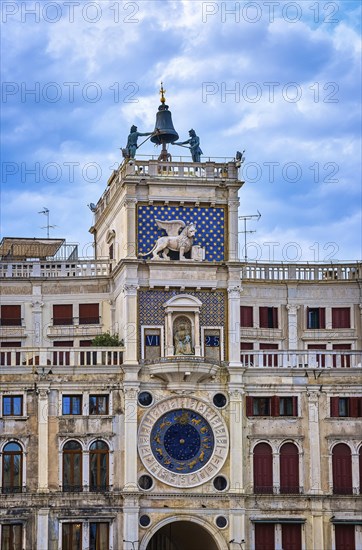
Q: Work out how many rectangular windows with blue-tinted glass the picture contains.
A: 3